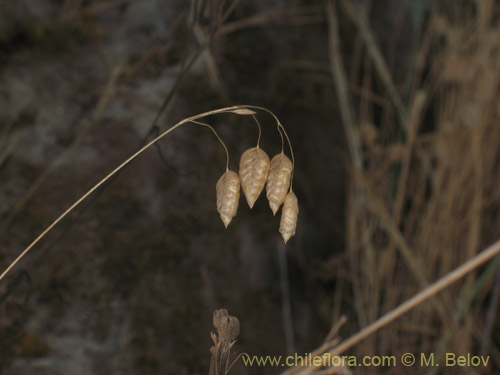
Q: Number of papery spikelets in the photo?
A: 4